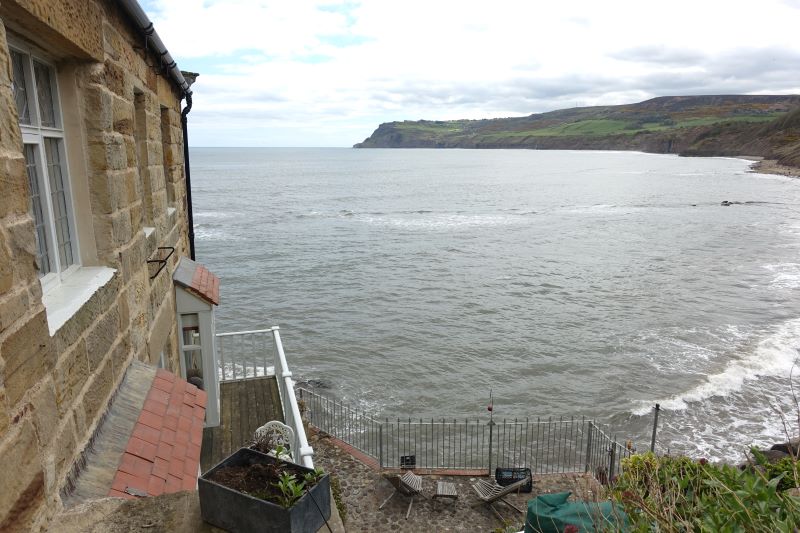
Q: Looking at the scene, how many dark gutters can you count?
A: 1